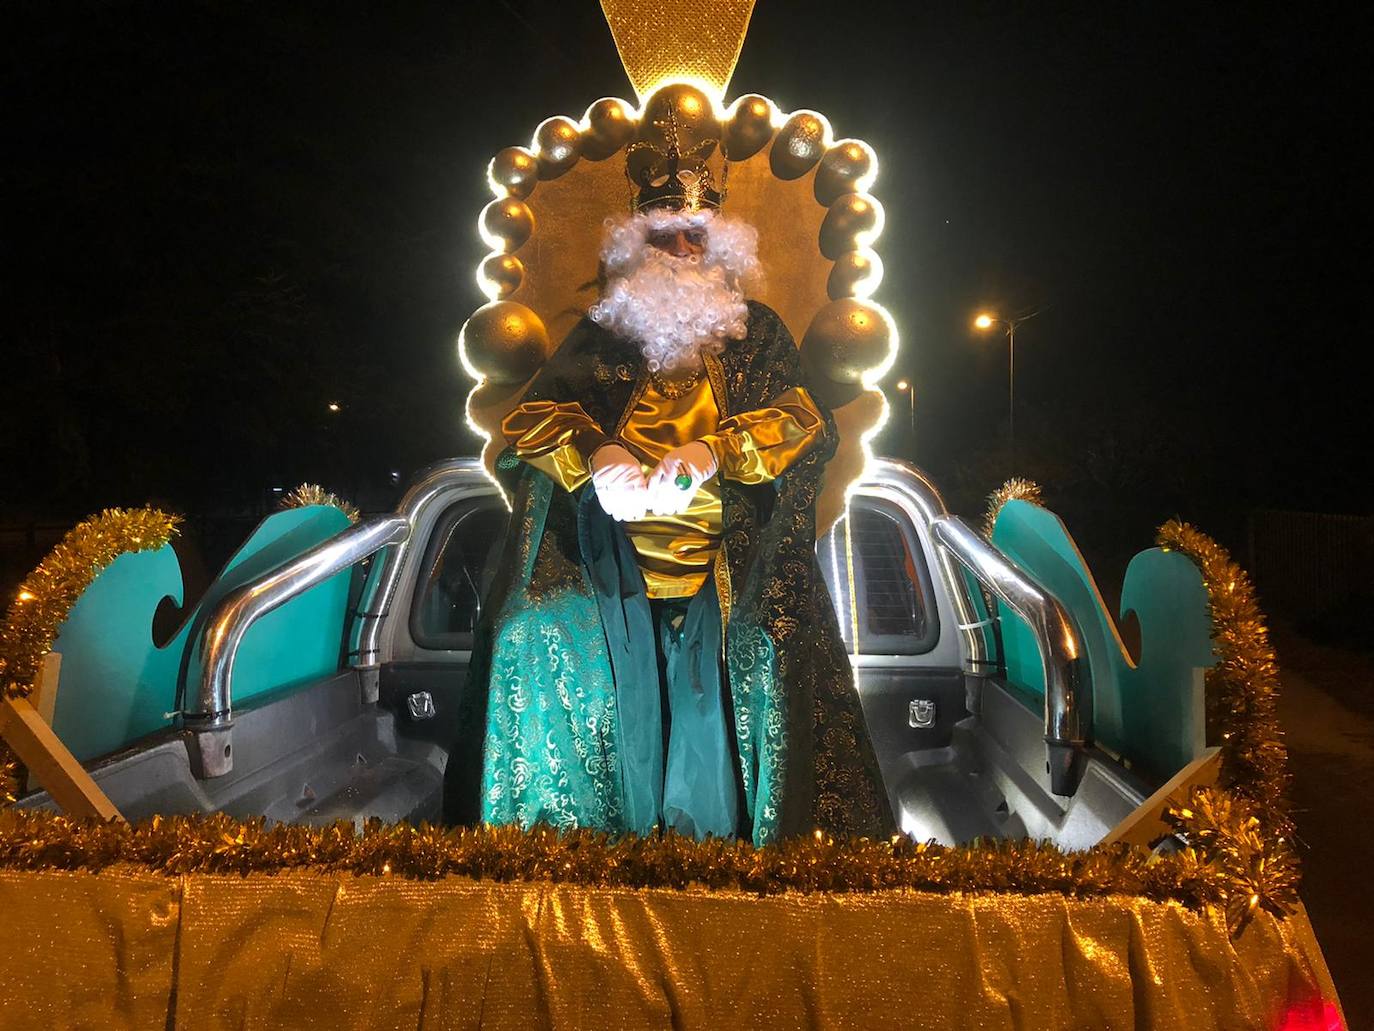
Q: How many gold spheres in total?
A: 13